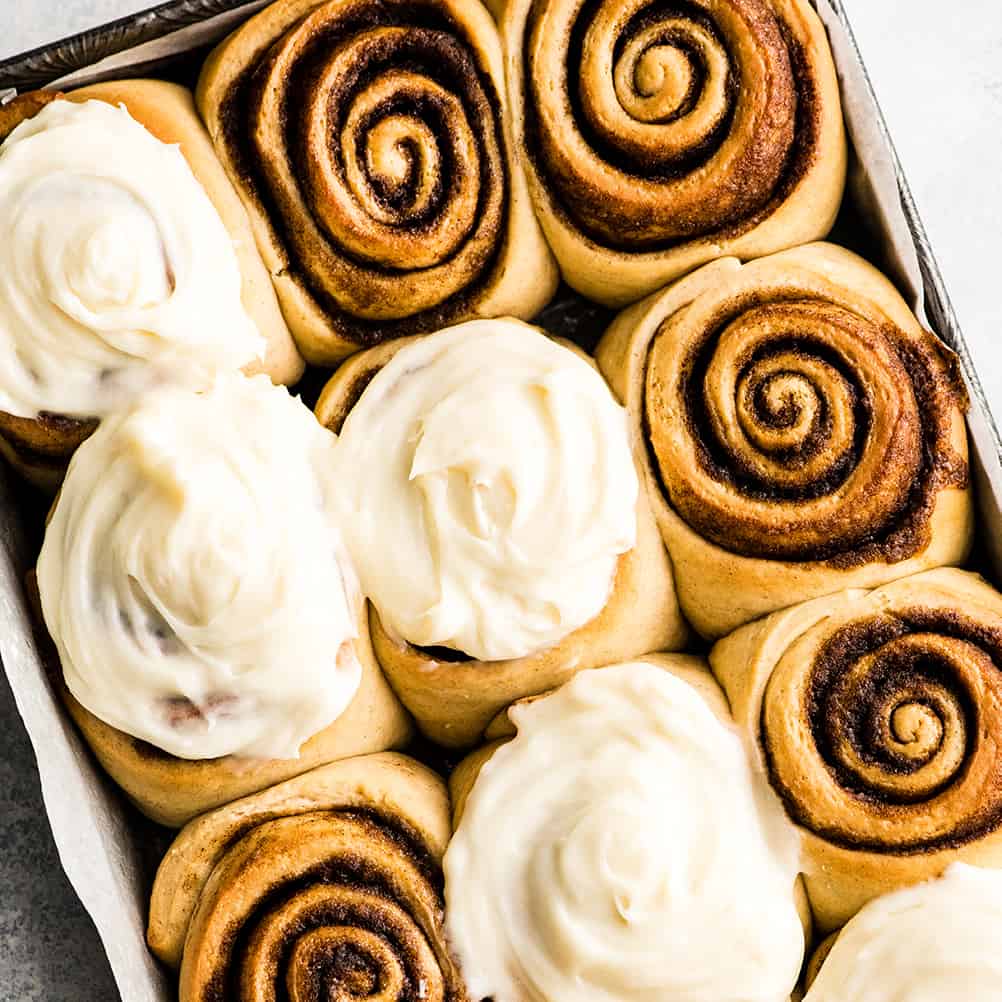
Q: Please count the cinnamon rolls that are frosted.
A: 5